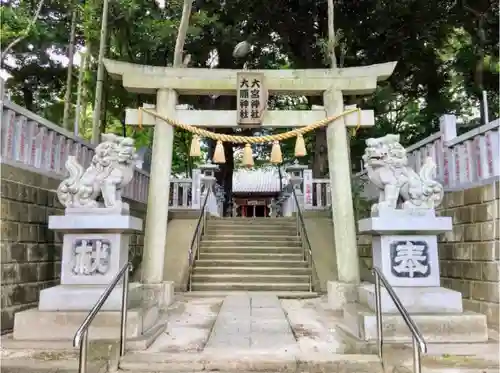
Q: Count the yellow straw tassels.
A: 5